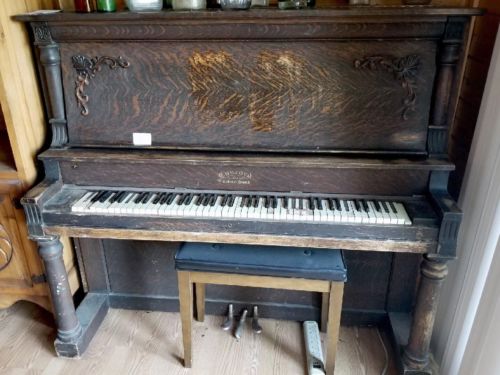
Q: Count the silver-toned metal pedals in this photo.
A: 3